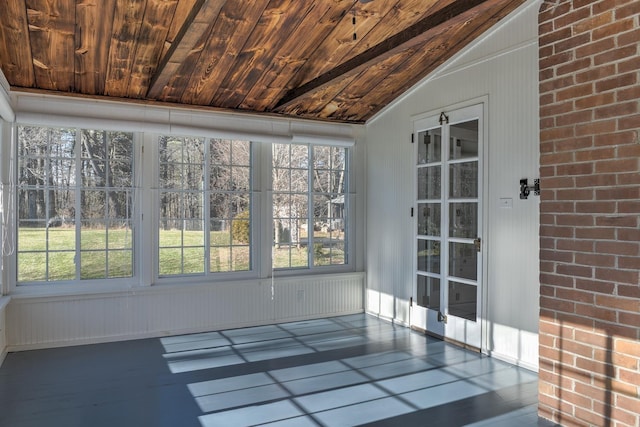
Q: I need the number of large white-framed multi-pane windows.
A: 3